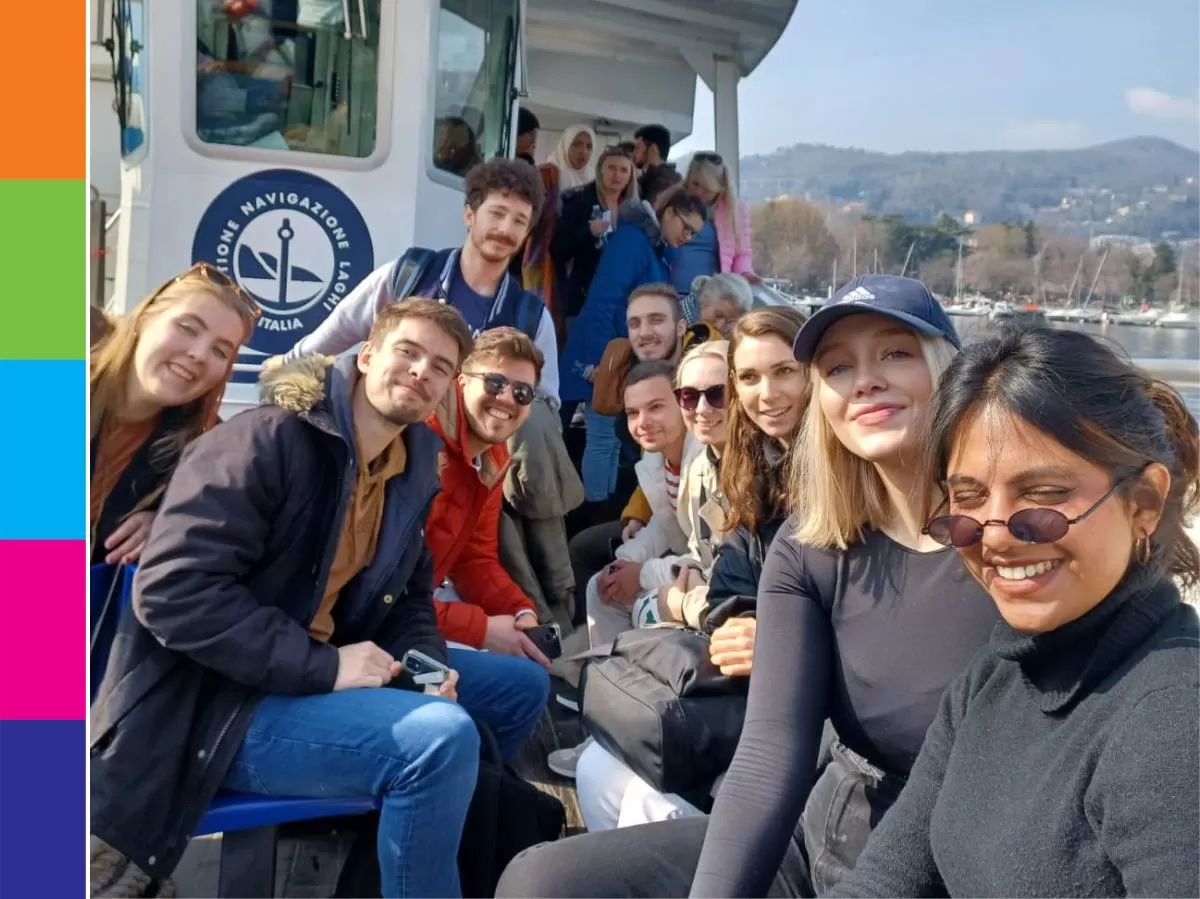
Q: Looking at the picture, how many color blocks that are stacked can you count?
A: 5